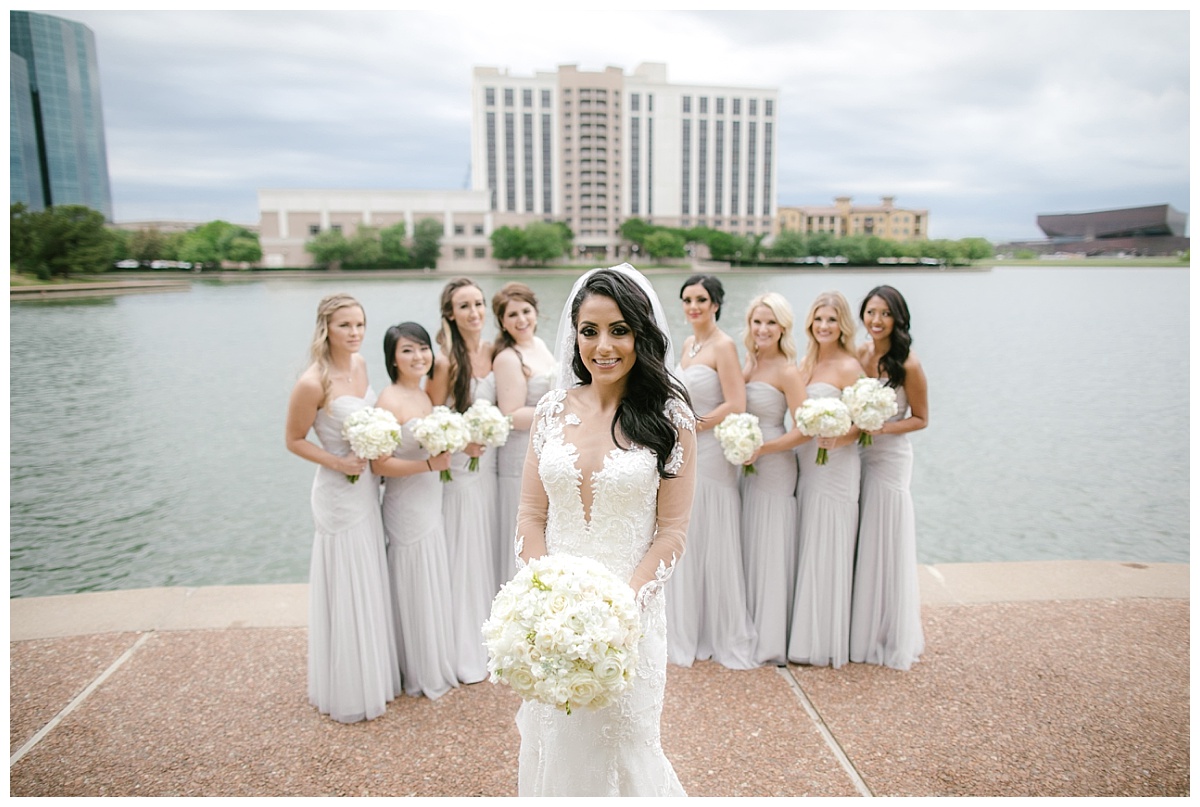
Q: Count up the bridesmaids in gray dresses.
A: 8